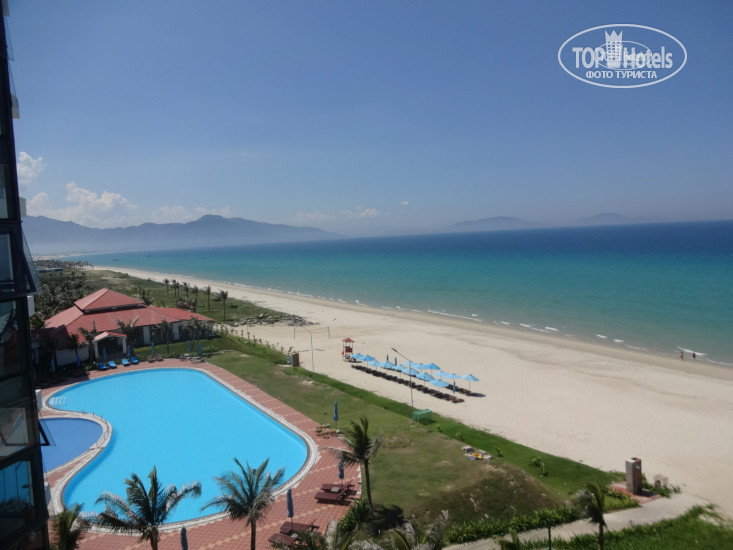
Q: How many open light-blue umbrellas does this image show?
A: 14